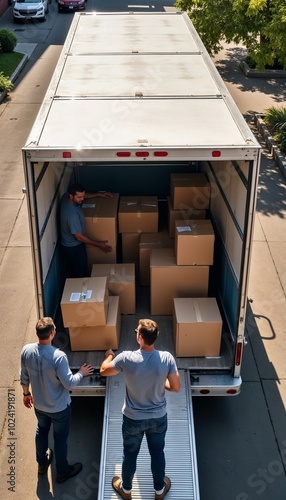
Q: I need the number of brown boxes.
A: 12